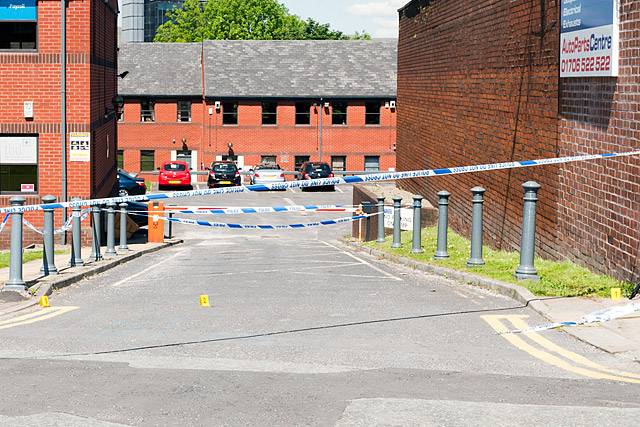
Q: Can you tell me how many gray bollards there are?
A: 12